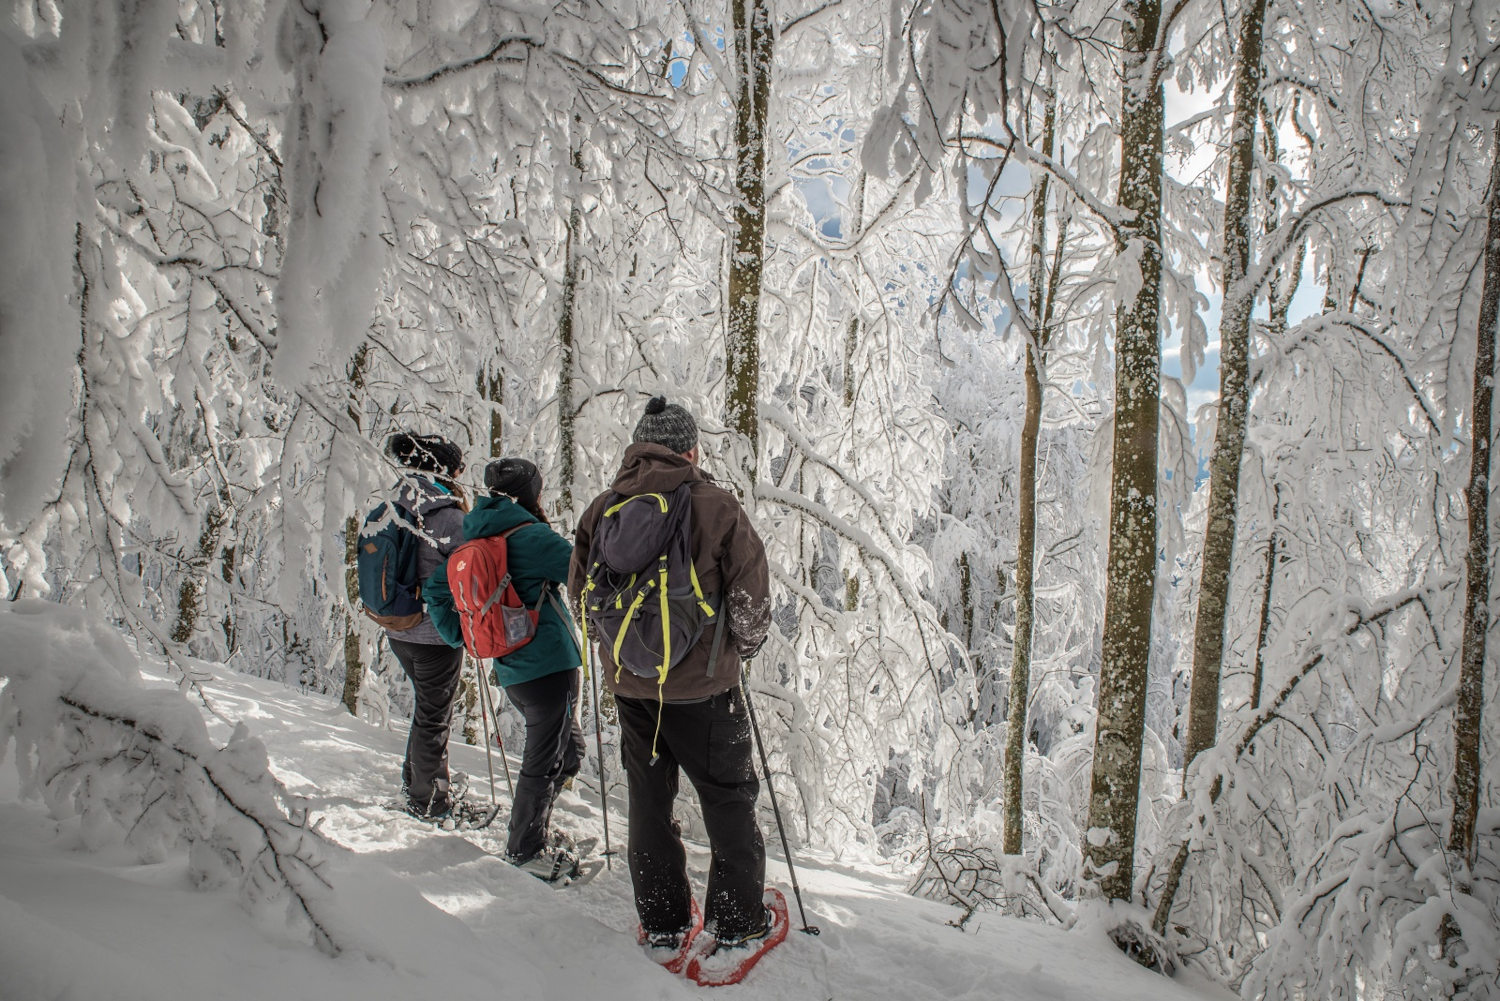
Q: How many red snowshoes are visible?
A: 2